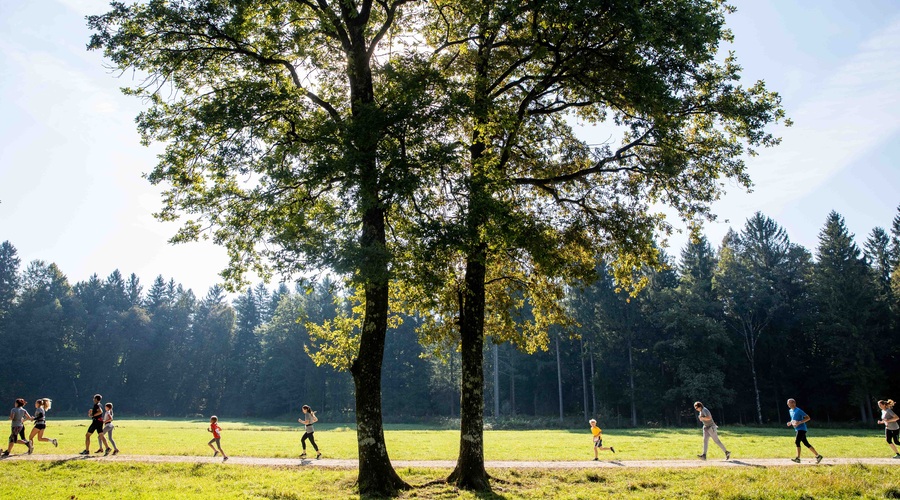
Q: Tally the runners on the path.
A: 10